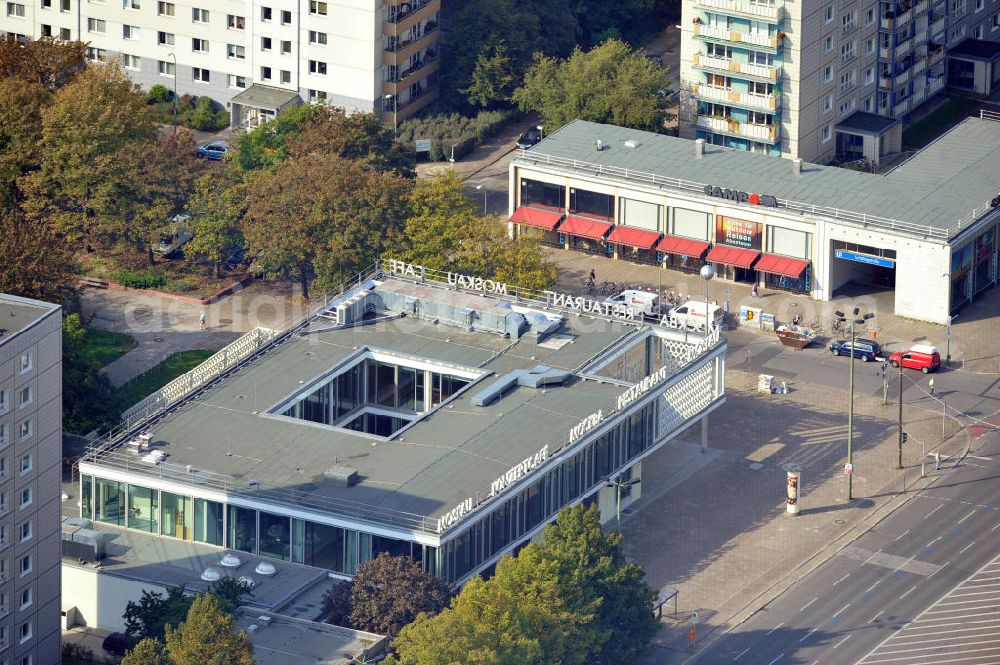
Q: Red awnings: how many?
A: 6